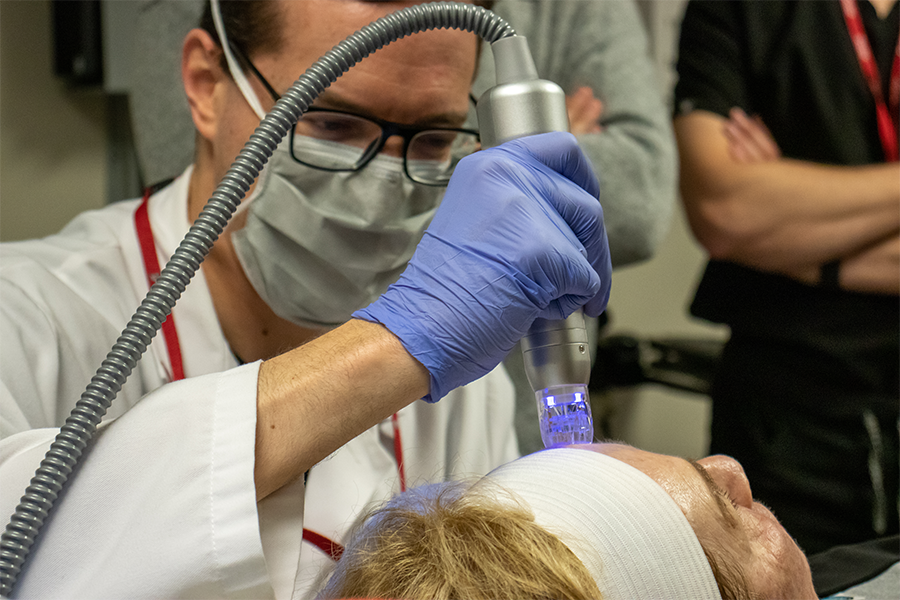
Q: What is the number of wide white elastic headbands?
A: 1